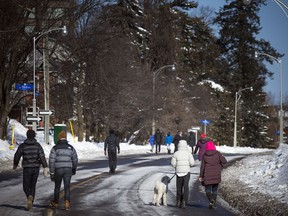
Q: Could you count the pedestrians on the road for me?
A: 11